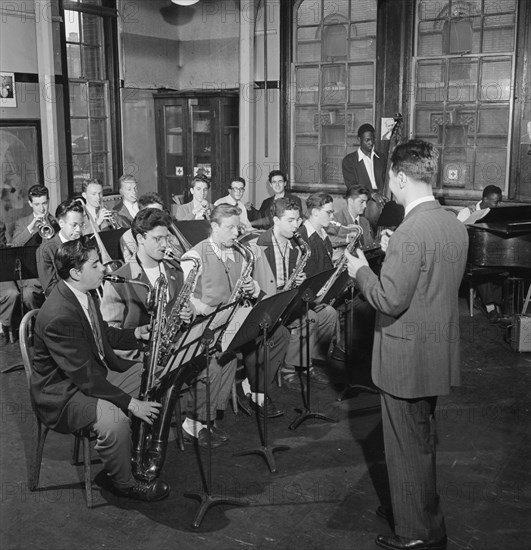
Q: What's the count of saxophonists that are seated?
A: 5